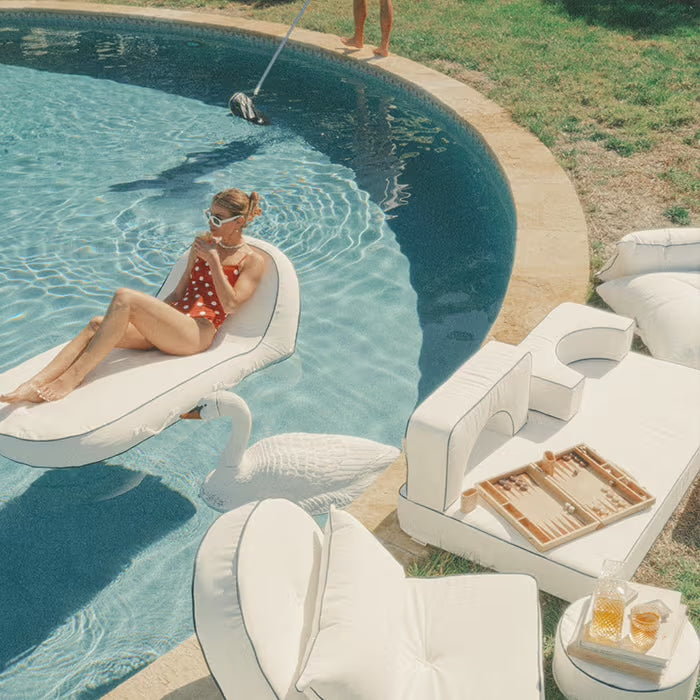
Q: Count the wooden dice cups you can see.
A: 2